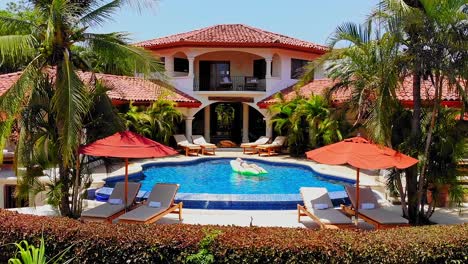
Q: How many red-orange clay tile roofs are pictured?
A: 3